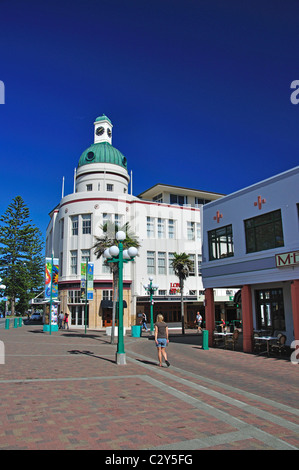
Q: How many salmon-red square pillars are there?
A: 3